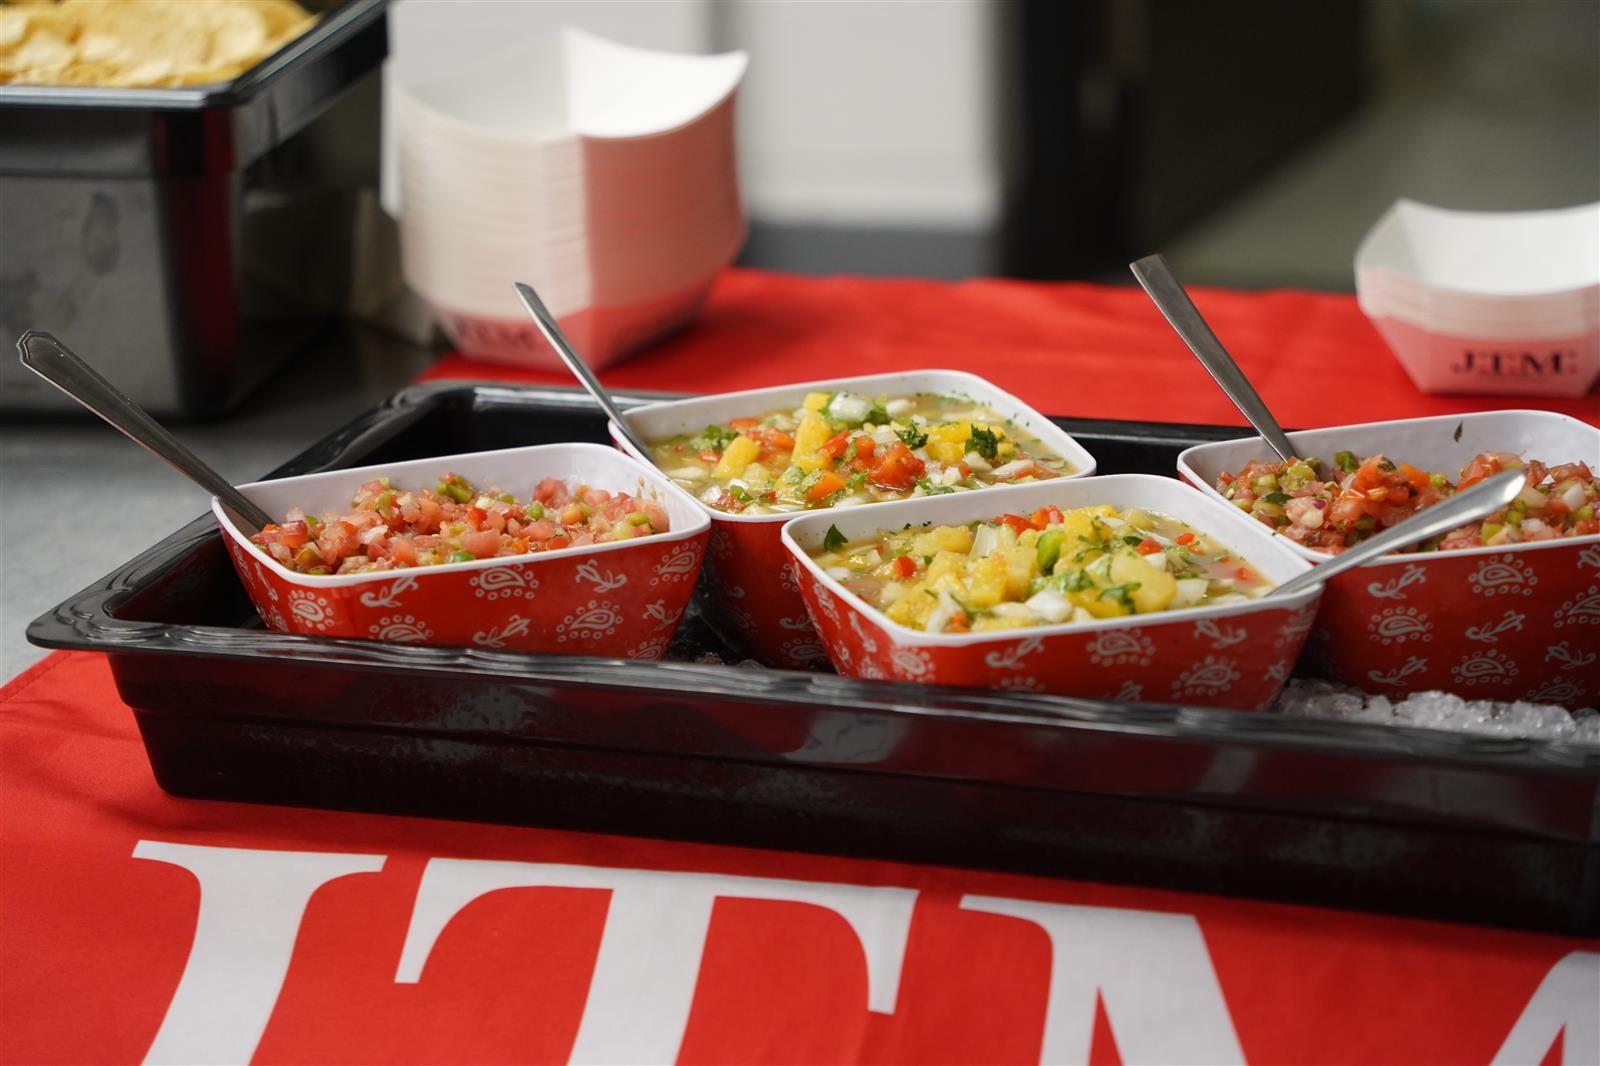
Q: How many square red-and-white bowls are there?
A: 4